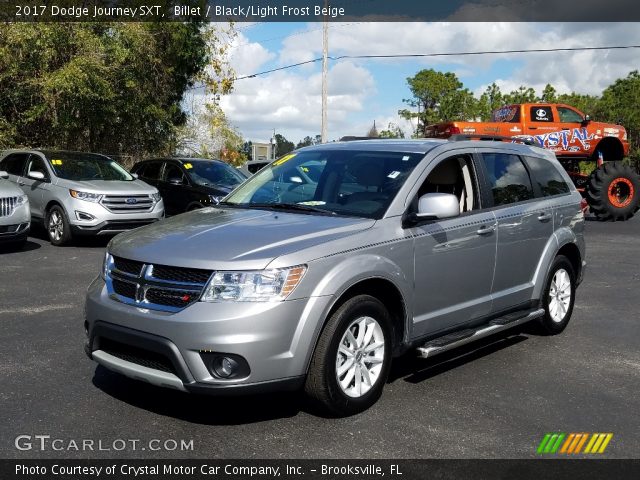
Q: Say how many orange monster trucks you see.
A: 1